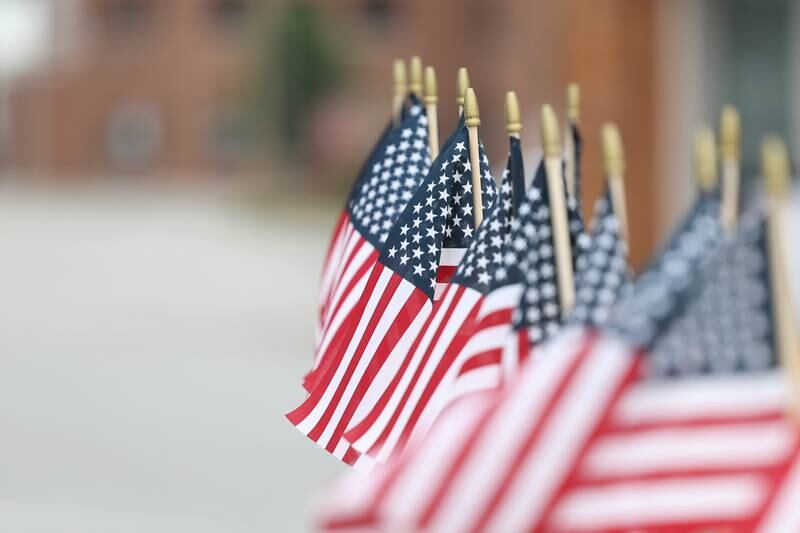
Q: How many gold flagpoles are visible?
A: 12